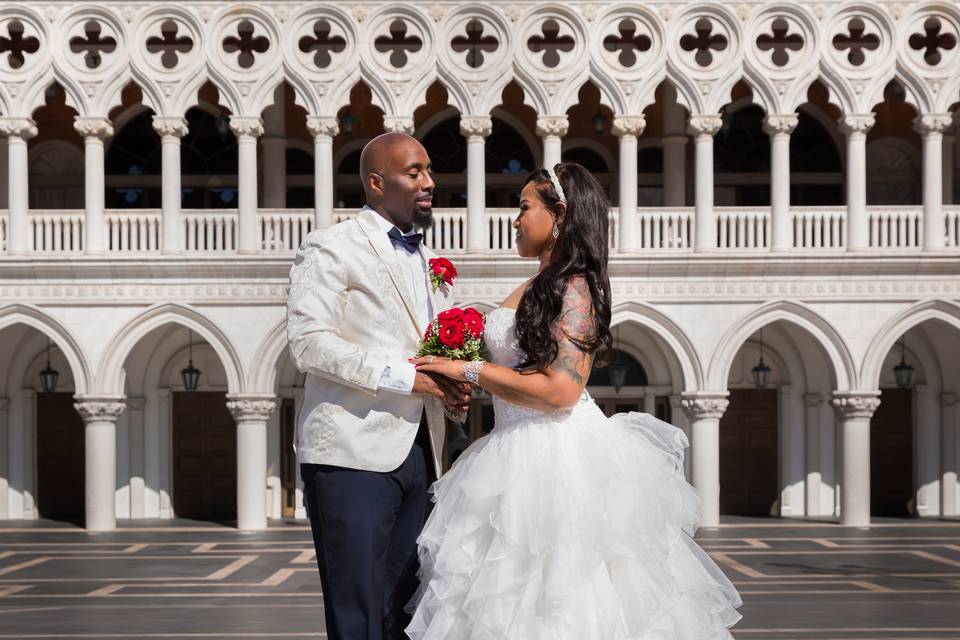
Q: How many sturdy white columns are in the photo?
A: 4